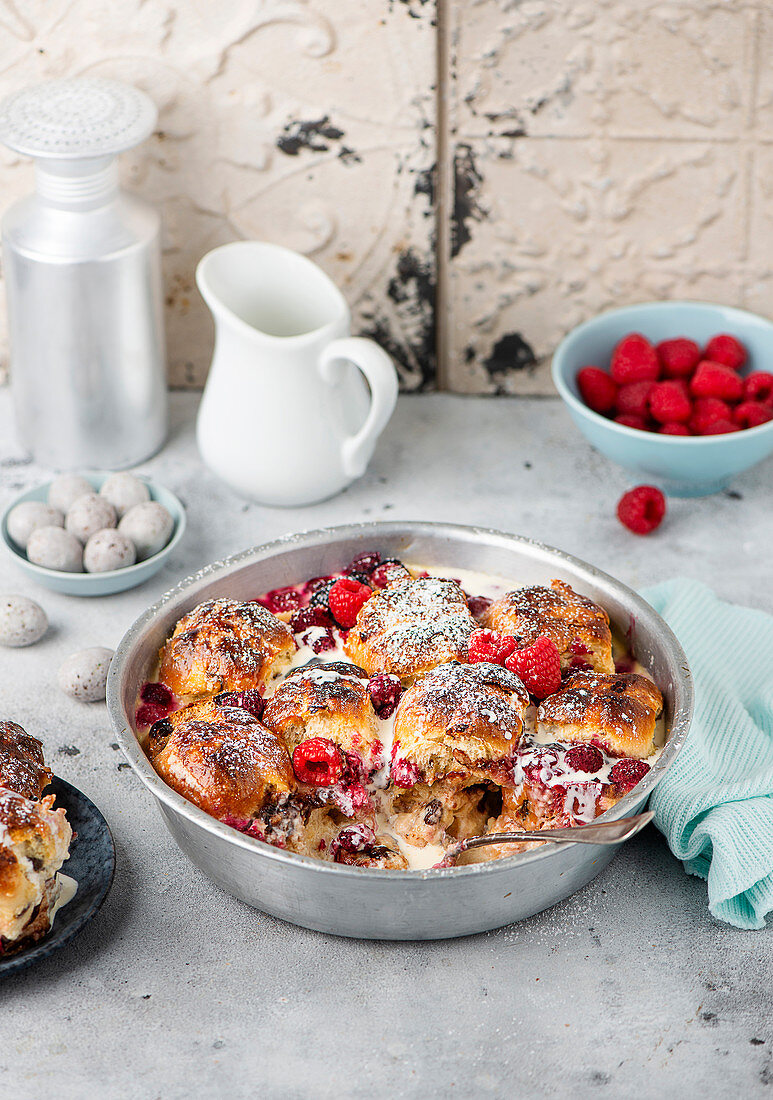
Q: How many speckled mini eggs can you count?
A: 9